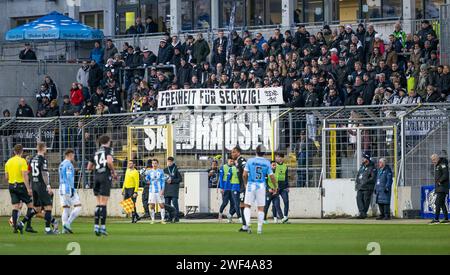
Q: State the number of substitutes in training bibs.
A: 4